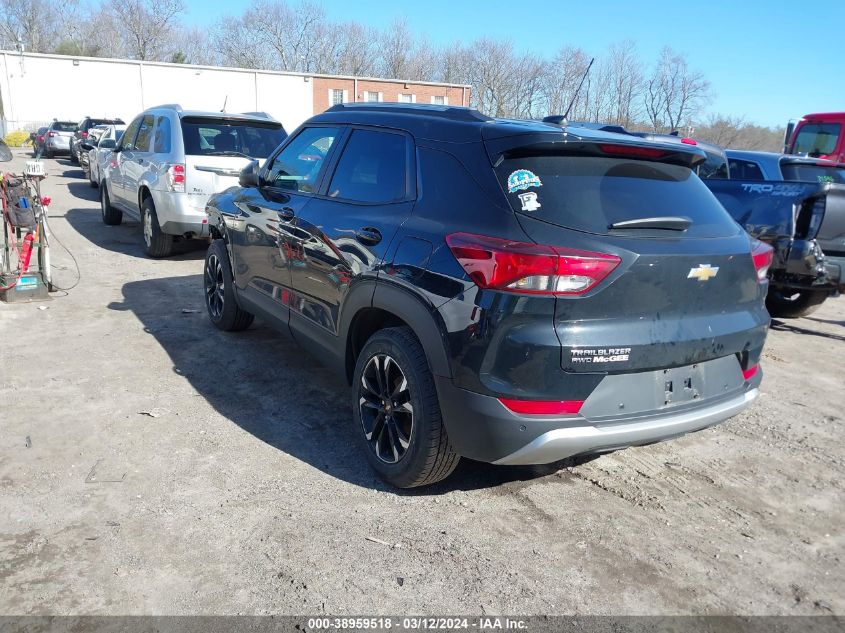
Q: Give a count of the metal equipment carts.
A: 1